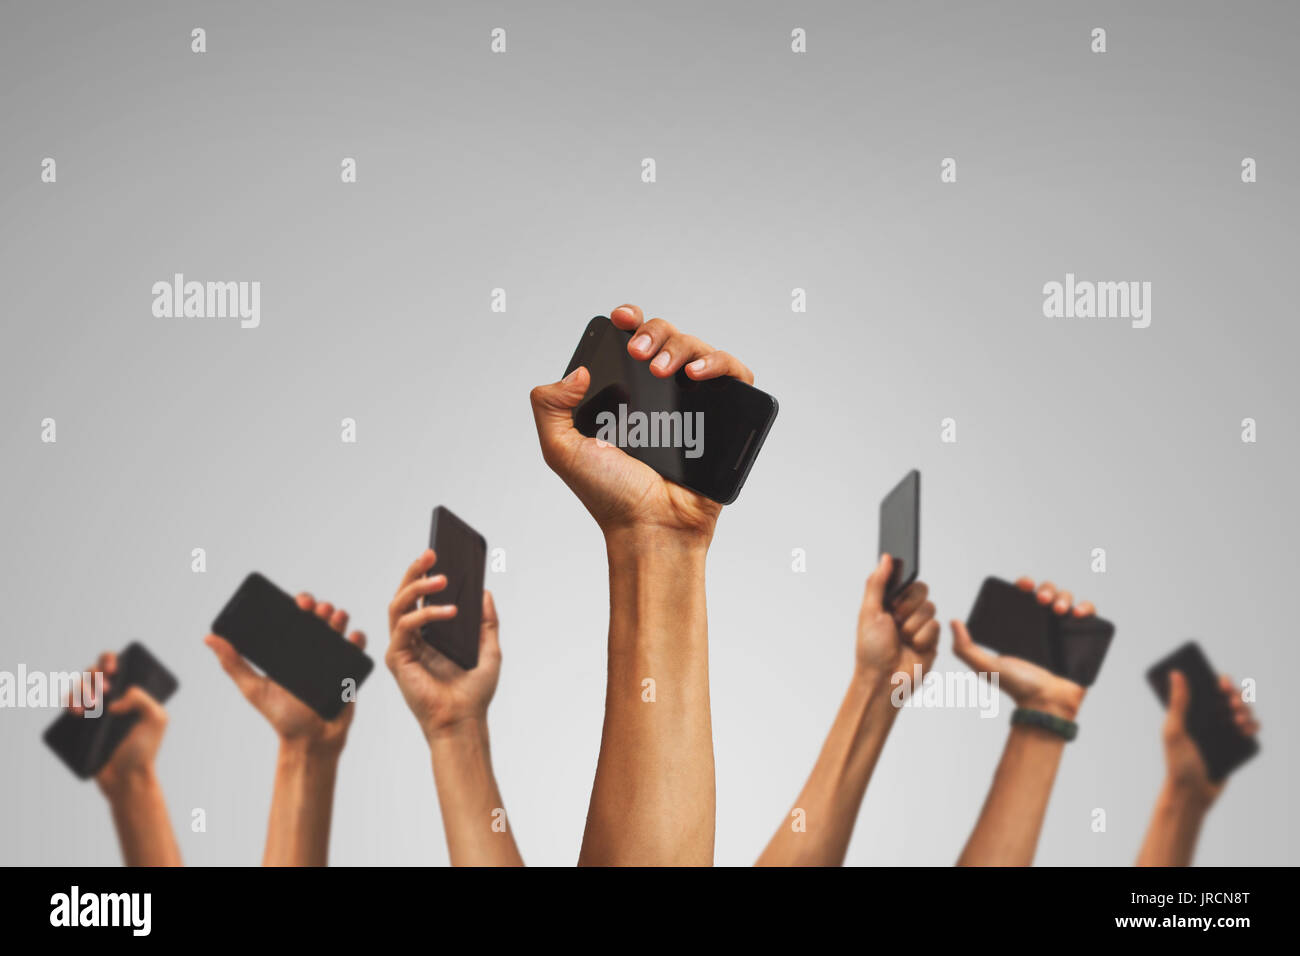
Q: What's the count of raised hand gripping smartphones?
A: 7